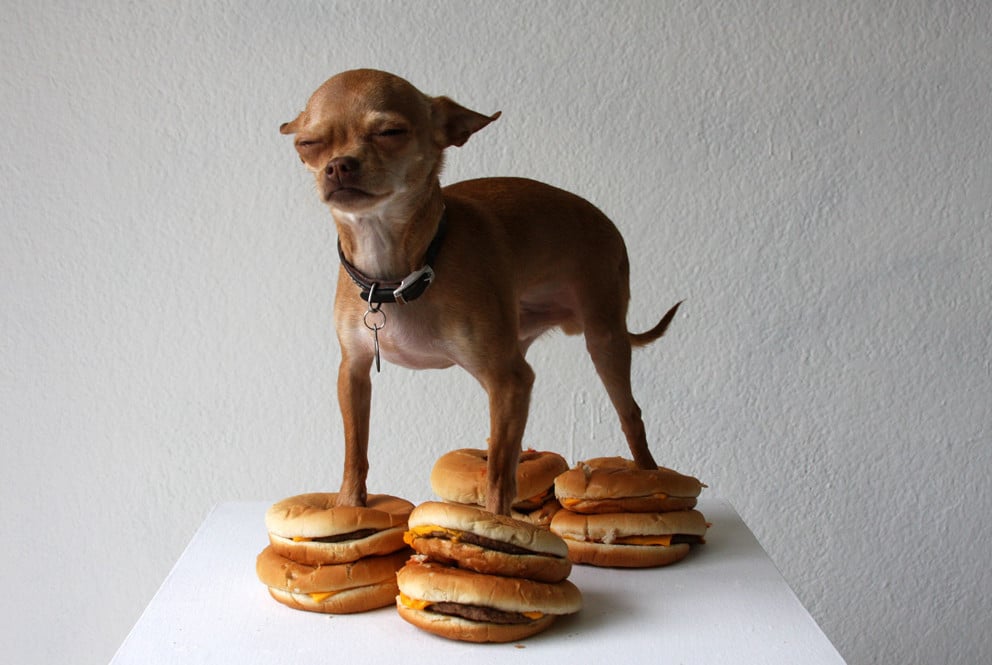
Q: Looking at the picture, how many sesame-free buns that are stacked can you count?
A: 8